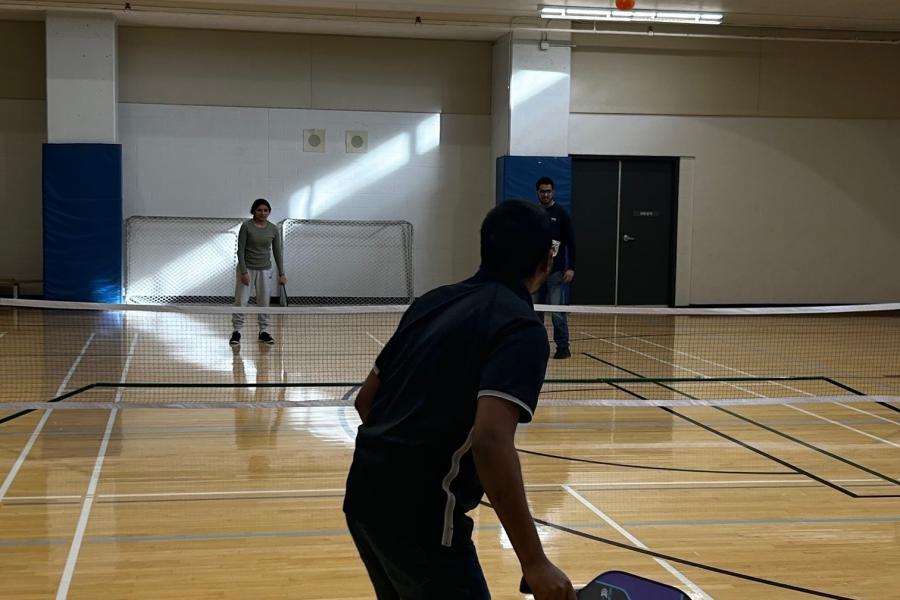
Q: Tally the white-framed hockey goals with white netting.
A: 2